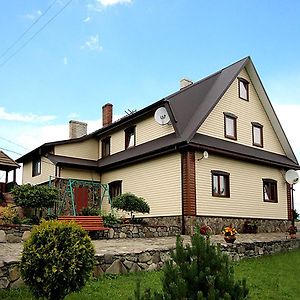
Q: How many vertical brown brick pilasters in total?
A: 2